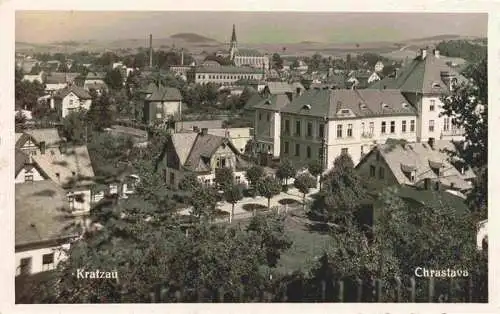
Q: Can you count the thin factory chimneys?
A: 2